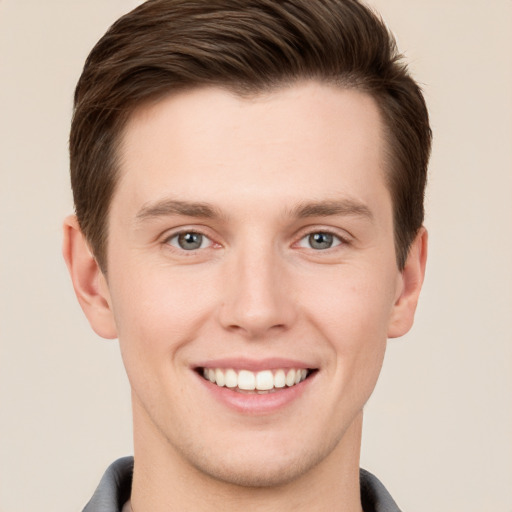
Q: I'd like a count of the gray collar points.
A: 2